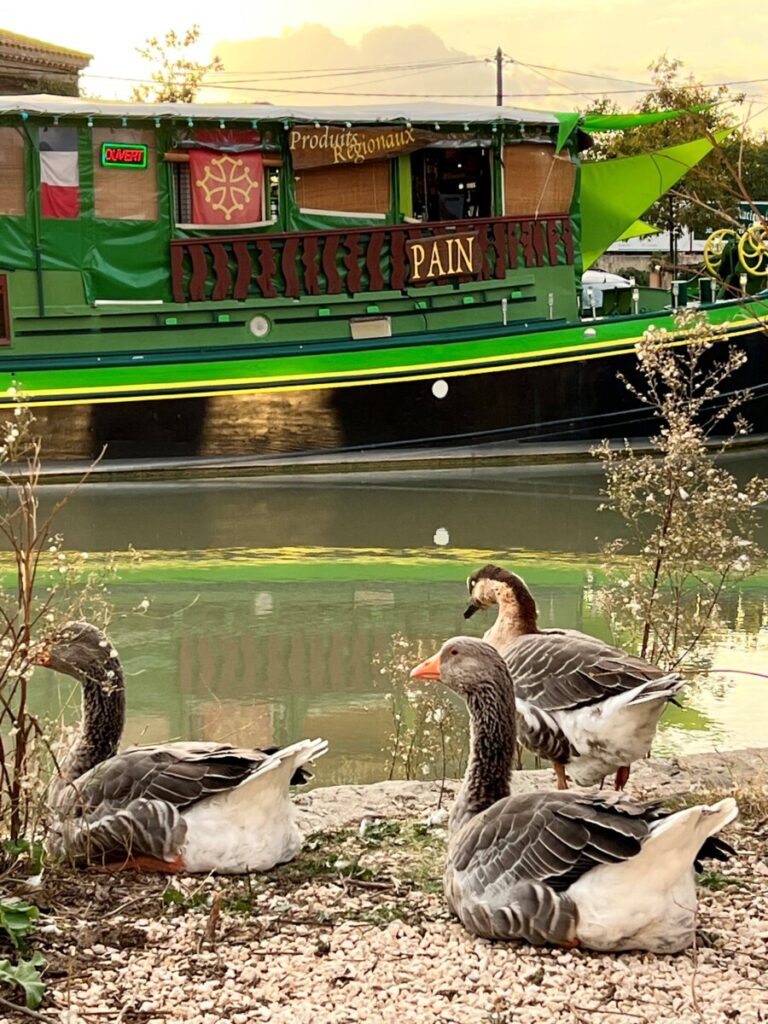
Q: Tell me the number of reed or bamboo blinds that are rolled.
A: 1